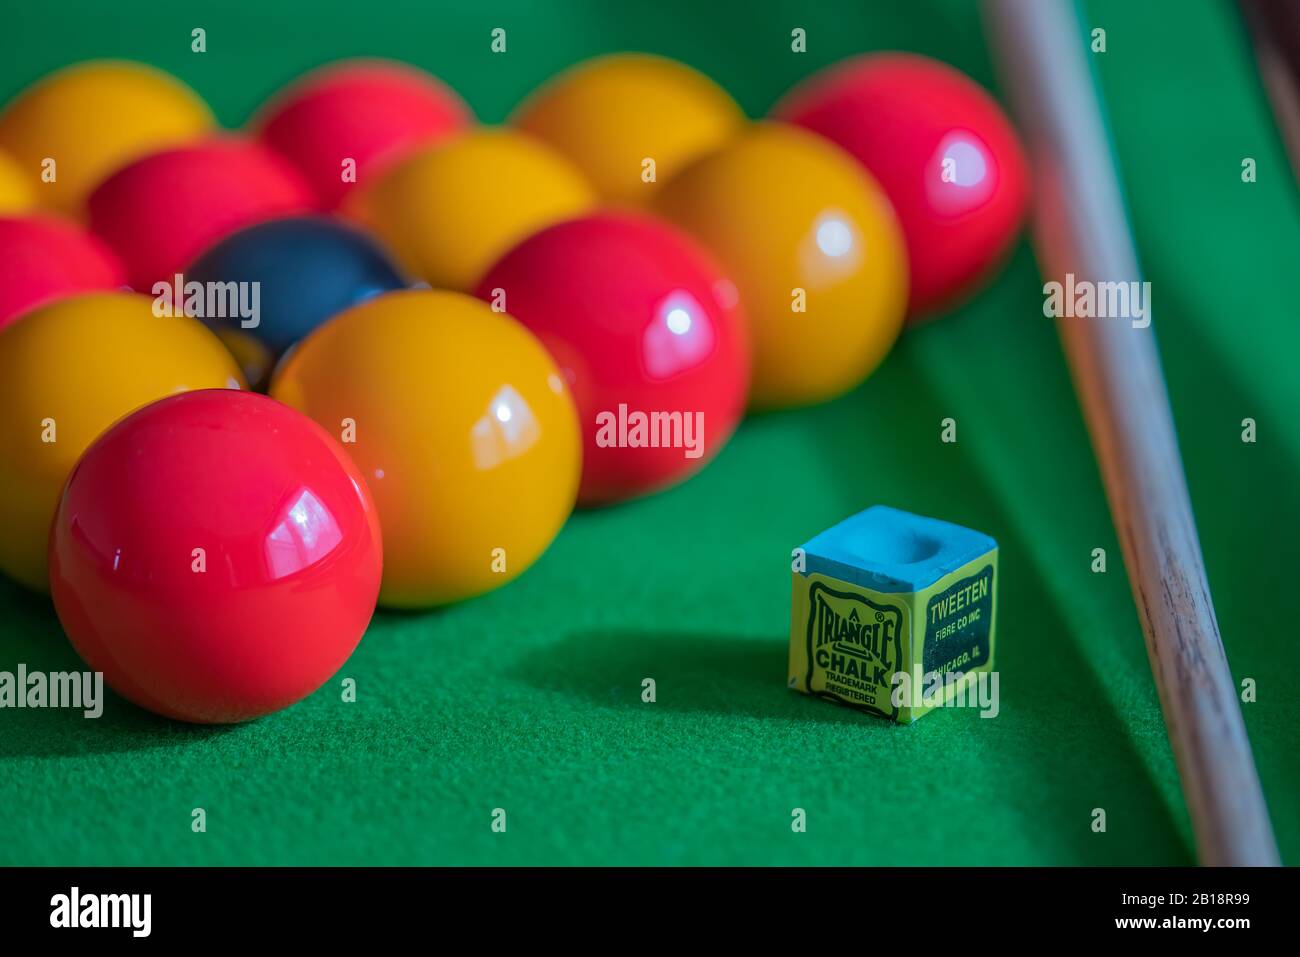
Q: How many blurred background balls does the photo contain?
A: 13